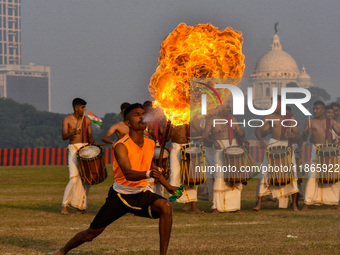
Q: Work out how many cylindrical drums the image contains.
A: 6